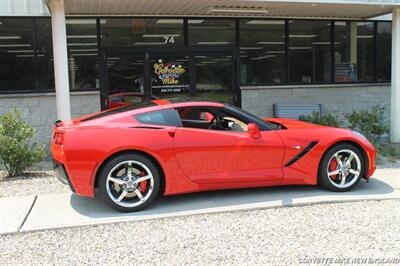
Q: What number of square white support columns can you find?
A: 2